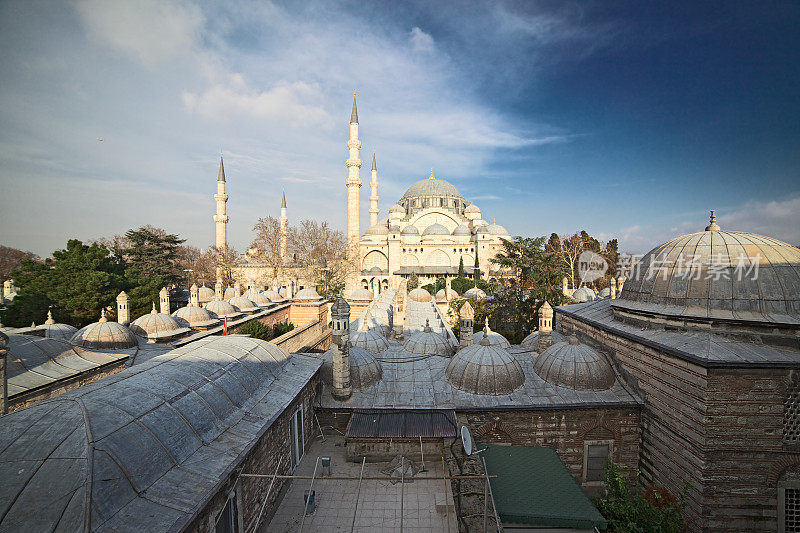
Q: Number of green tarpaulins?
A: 1